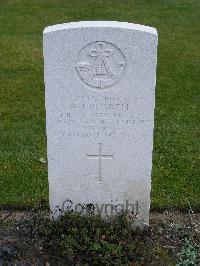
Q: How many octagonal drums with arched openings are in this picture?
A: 0